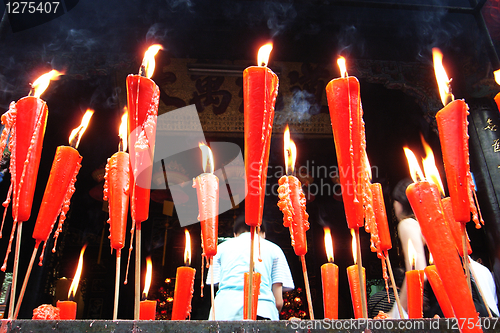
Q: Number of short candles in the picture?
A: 8